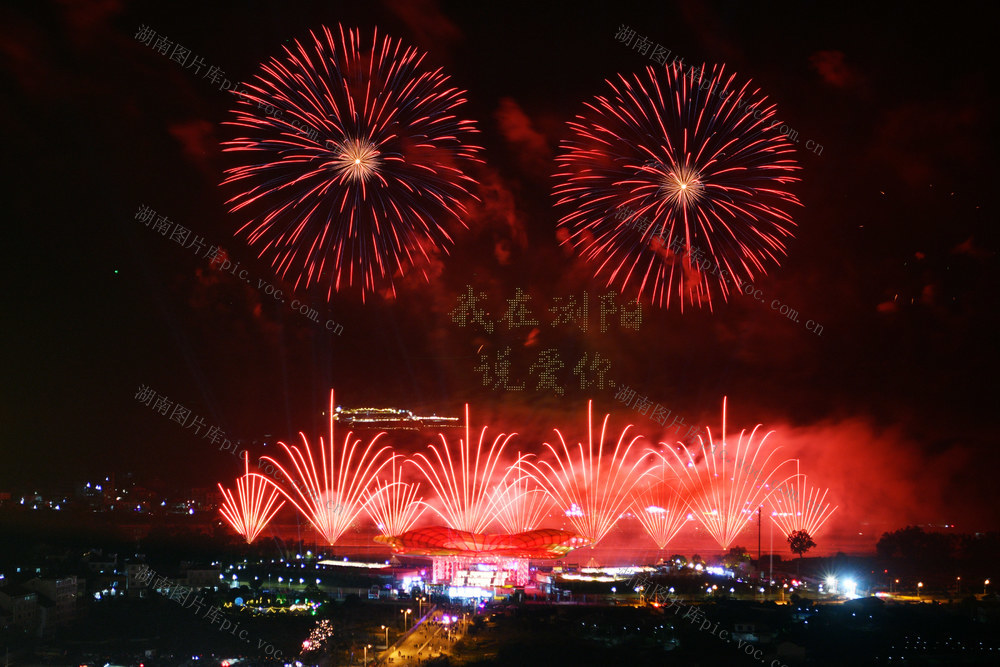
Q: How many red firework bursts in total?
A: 11